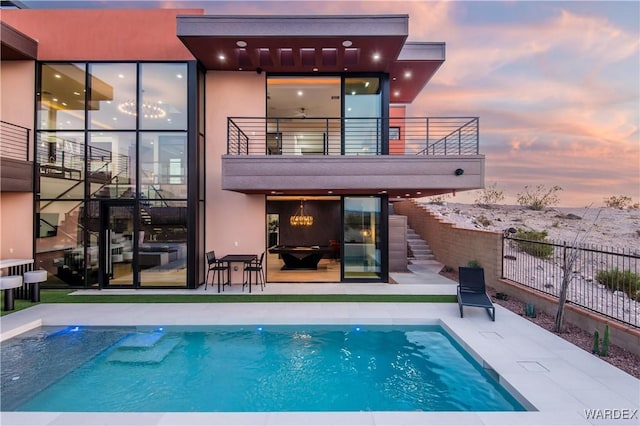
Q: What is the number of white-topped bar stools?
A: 2